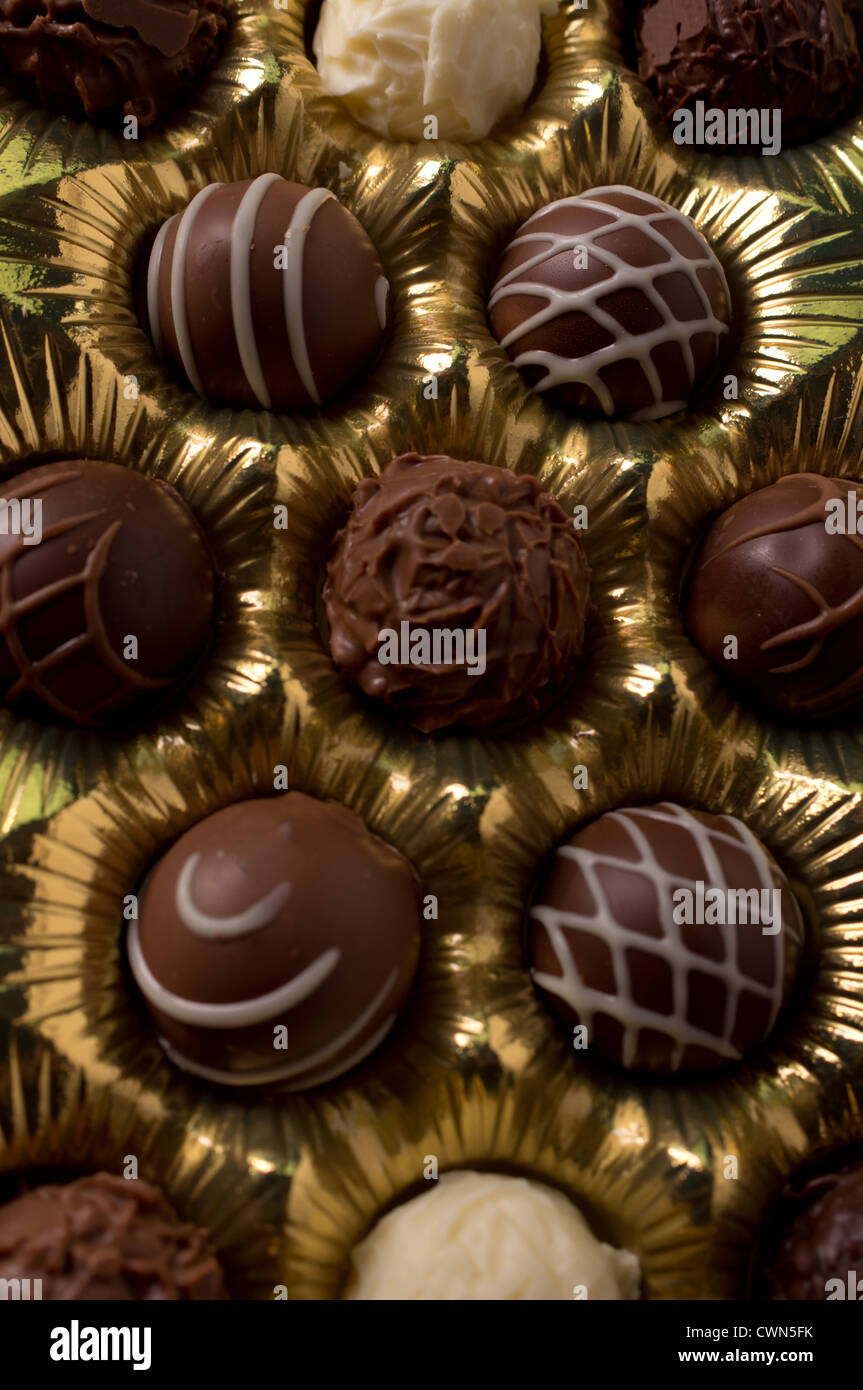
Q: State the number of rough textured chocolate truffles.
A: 7